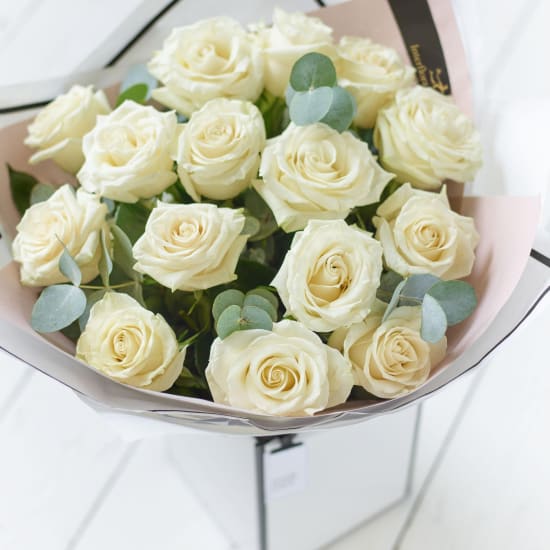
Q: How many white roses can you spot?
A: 15